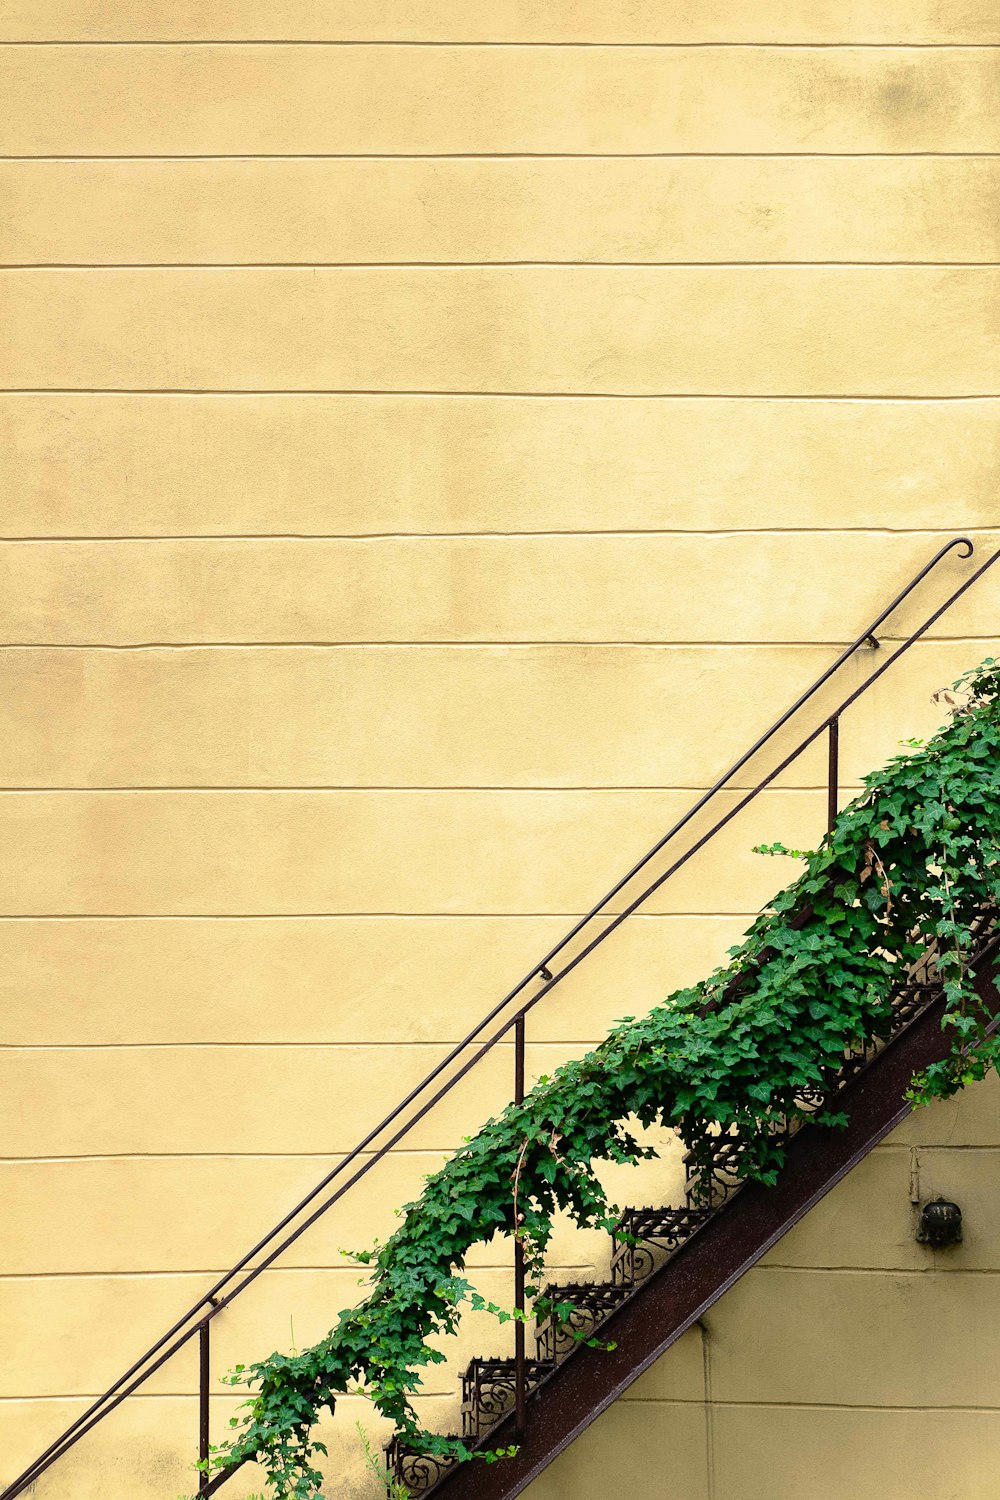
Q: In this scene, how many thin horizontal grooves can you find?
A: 12